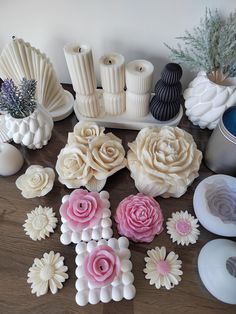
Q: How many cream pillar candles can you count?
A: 3